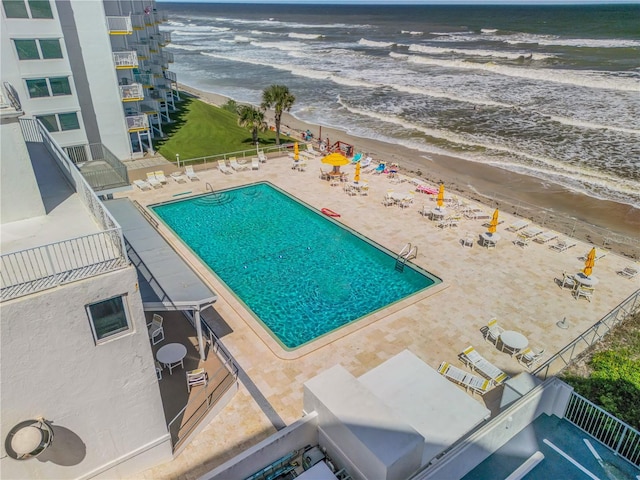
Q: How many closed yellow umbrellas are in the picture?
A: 5